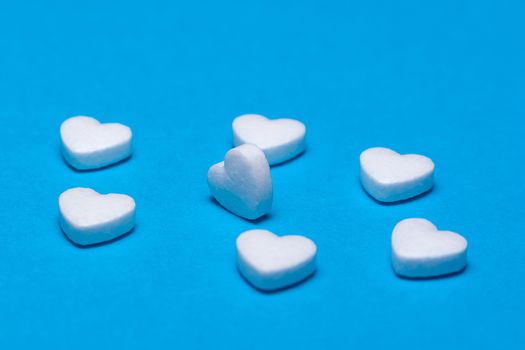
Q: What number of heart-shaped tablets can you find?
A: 7